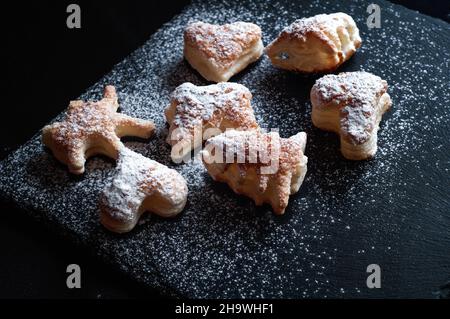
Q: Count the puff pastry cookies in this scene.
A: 7